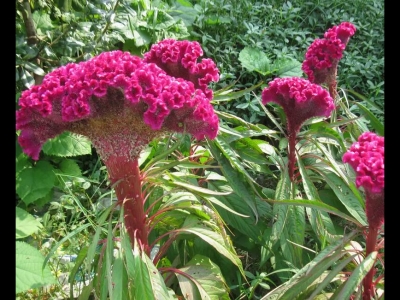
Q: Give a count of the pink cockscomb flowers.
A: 5